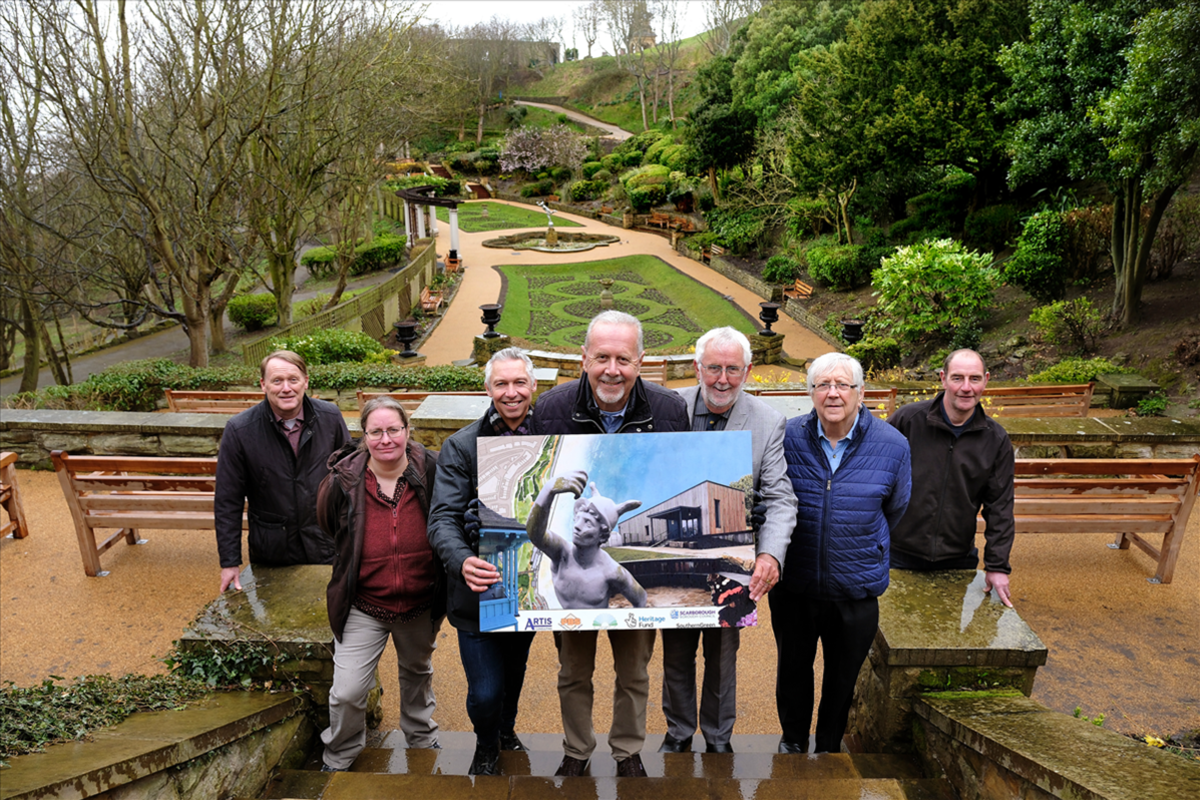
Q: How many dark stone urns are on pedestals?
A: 4